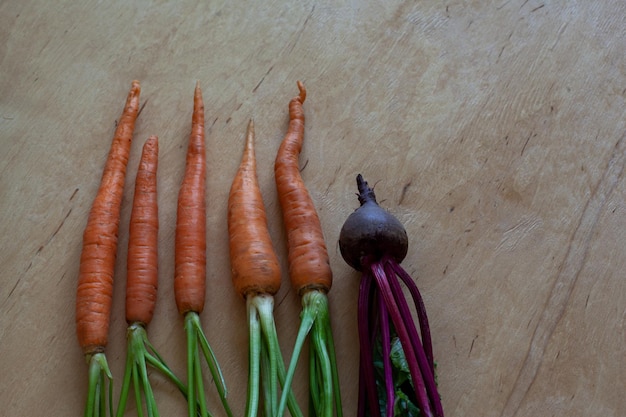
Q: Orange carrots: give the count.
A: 5